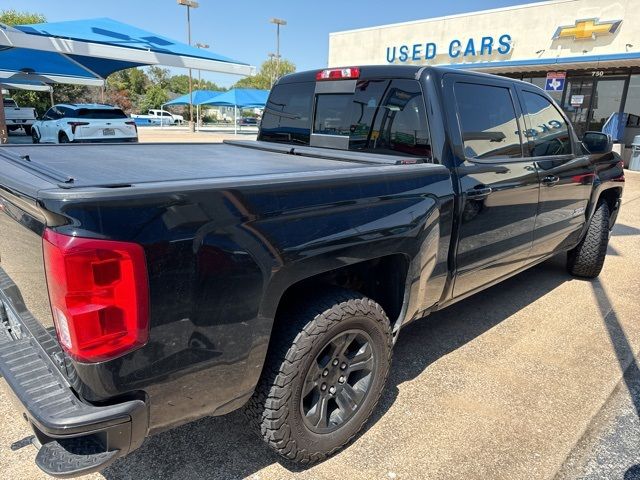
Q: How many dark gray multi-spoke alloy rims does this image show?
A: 1